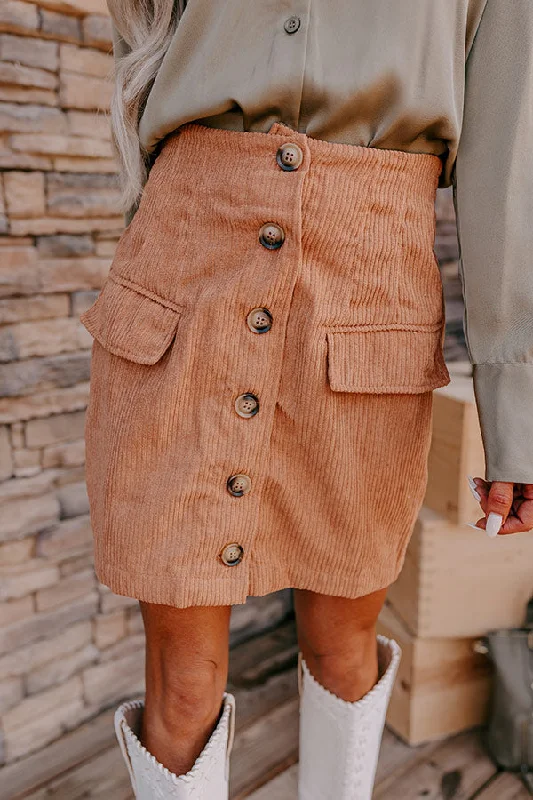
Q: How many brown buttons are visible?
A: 6